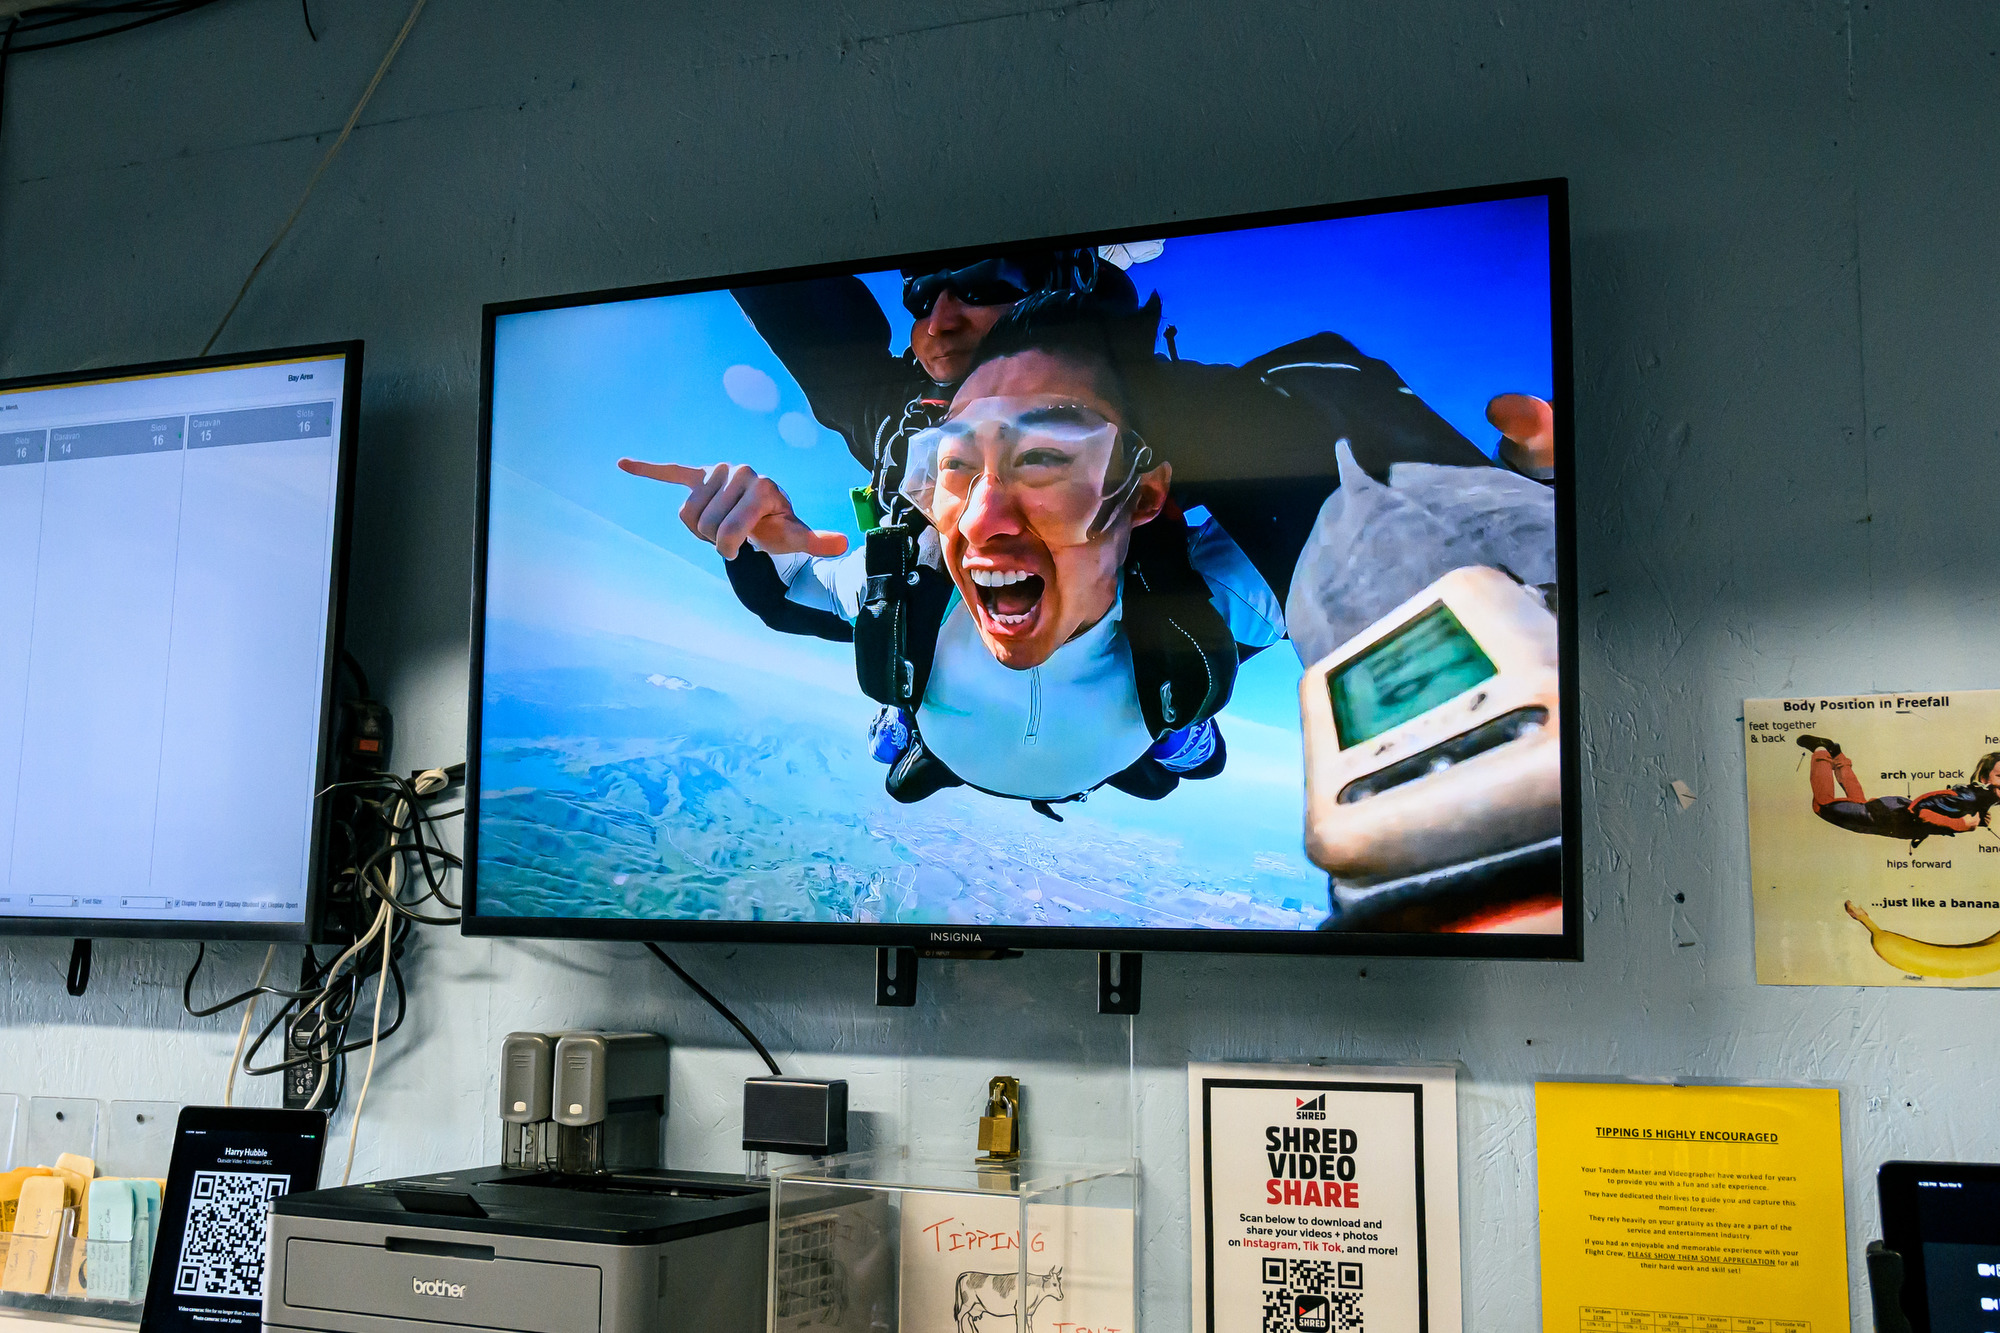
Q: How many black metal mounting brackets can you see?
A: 2